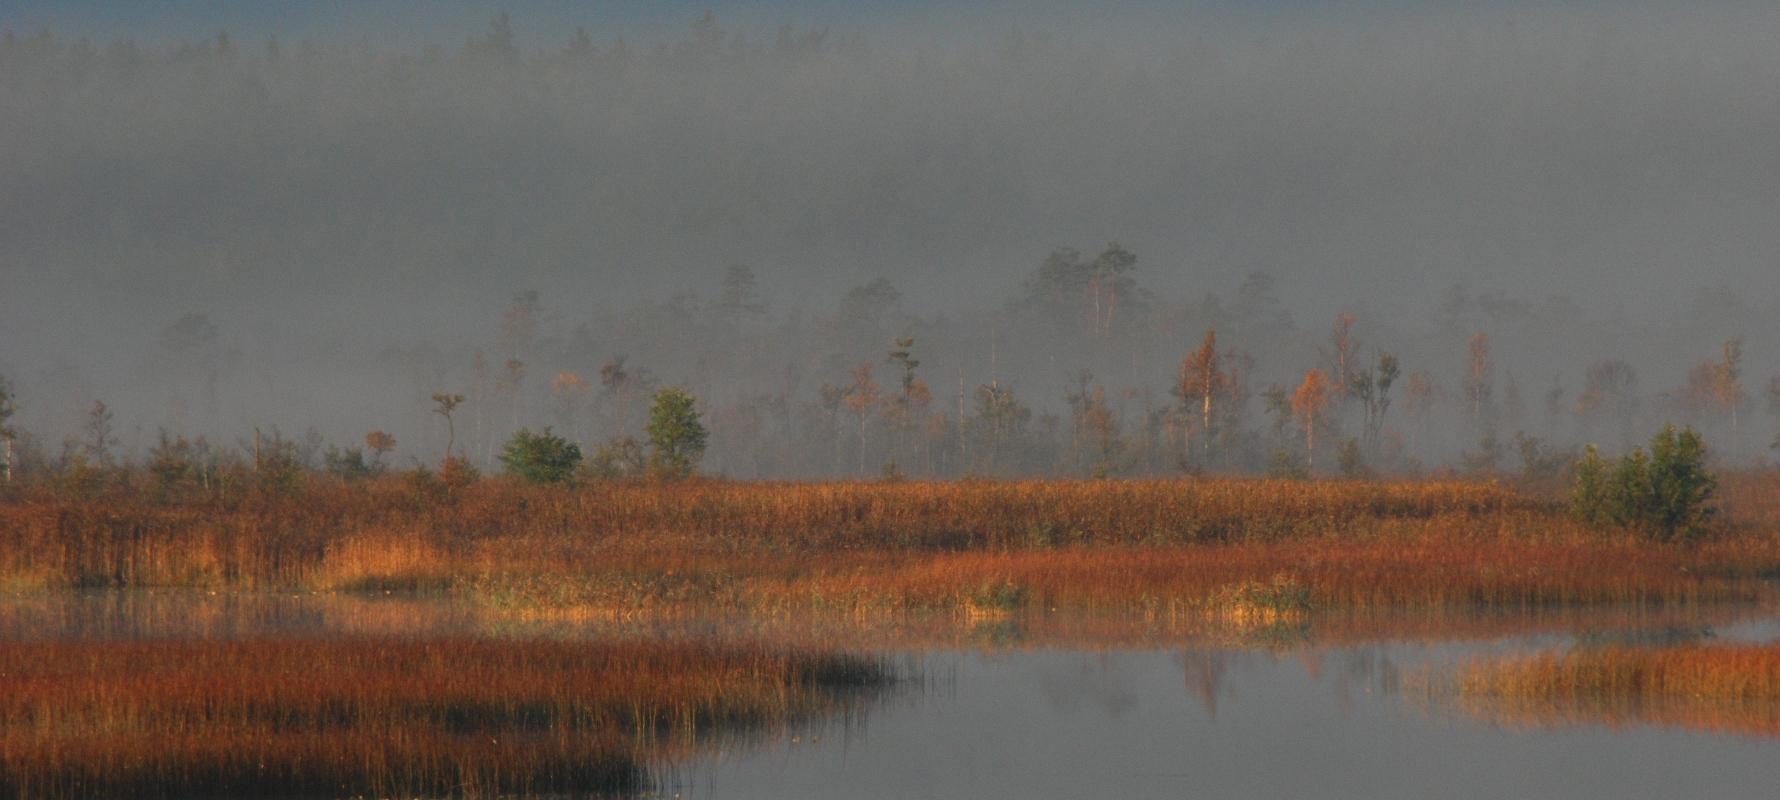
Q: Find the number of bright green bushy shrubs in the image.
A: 3